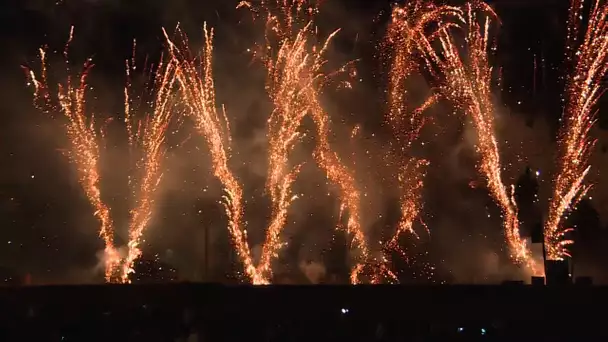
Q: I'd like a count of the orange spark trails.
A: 8